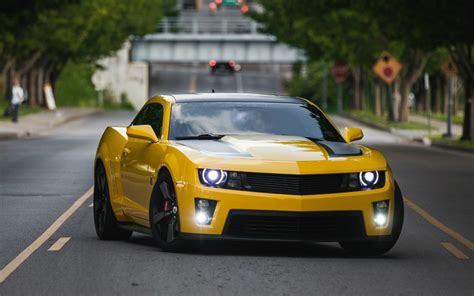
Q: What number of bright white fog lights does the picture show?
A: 2